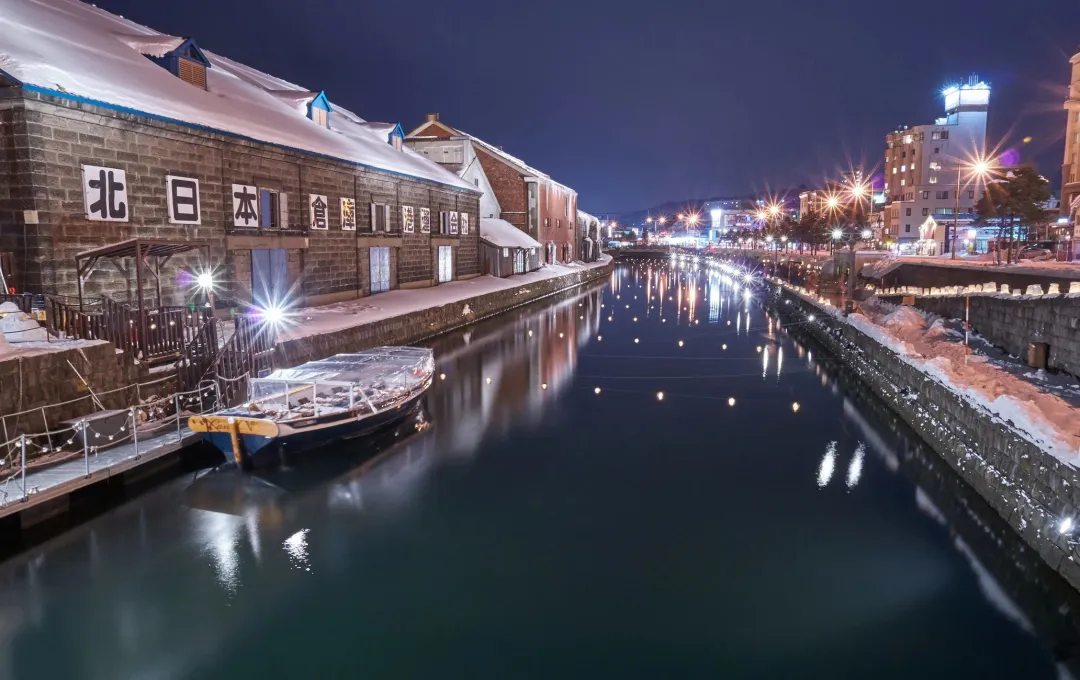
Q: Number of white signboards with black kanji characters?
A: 9